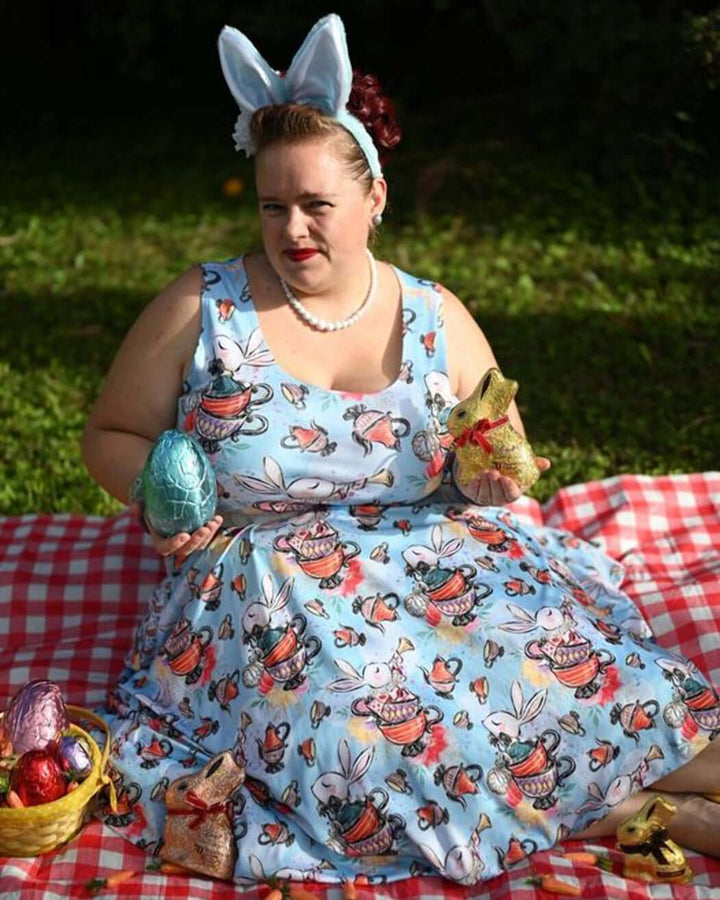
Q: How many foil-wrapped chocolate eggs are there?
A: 4